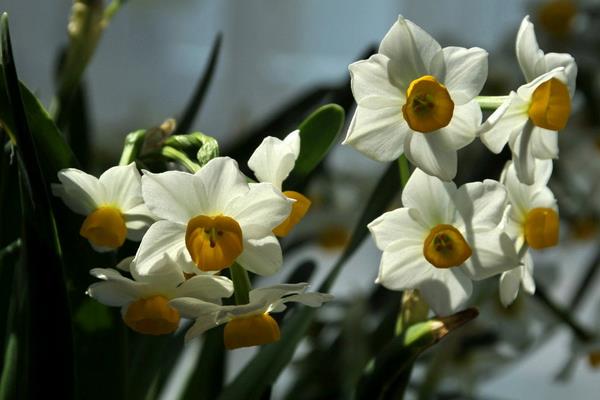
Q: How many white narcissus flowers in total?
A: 9